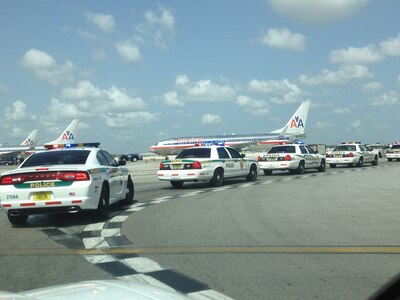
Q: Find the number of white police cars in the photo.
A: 5